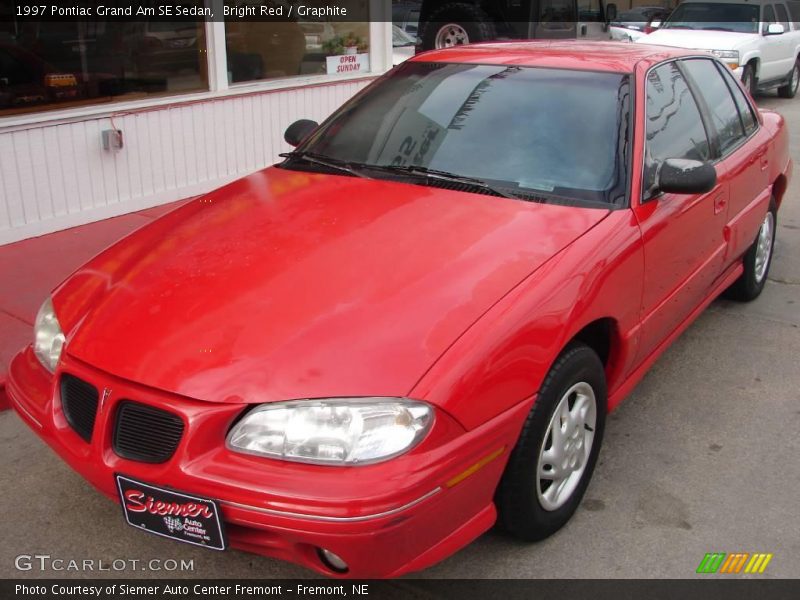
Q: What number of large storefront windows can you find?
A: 2